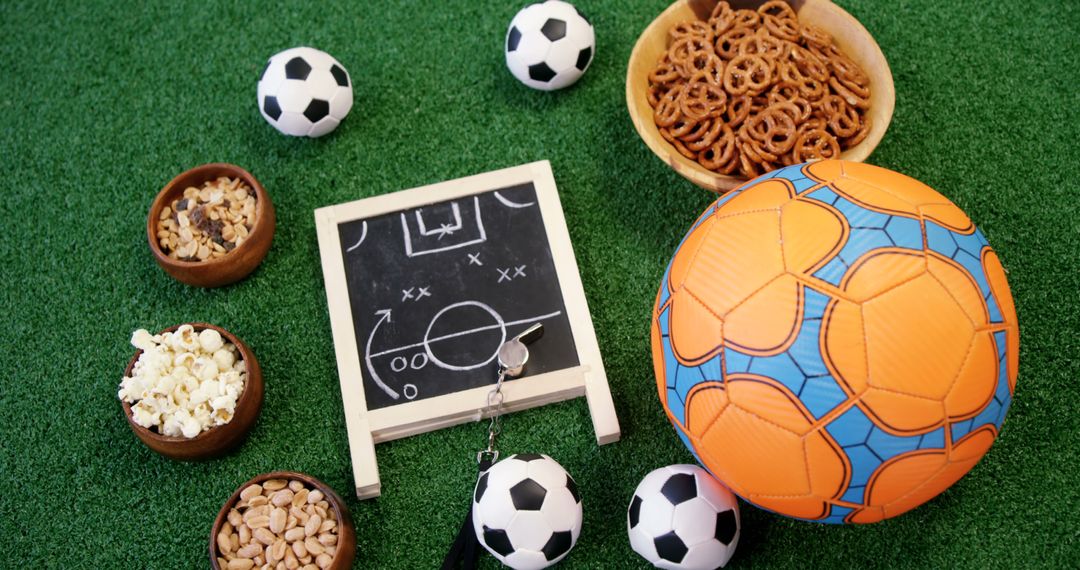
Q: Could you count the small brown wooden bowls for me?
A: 3